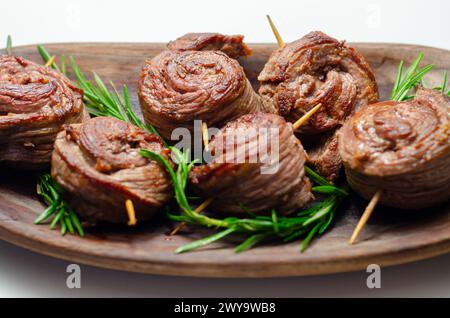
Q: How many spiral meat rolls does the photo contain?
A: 6